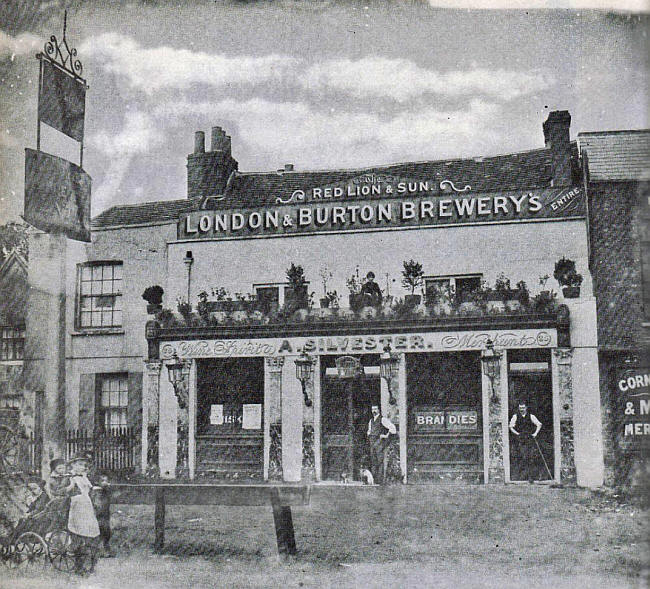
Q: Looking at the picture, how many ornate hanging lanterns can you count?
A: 4